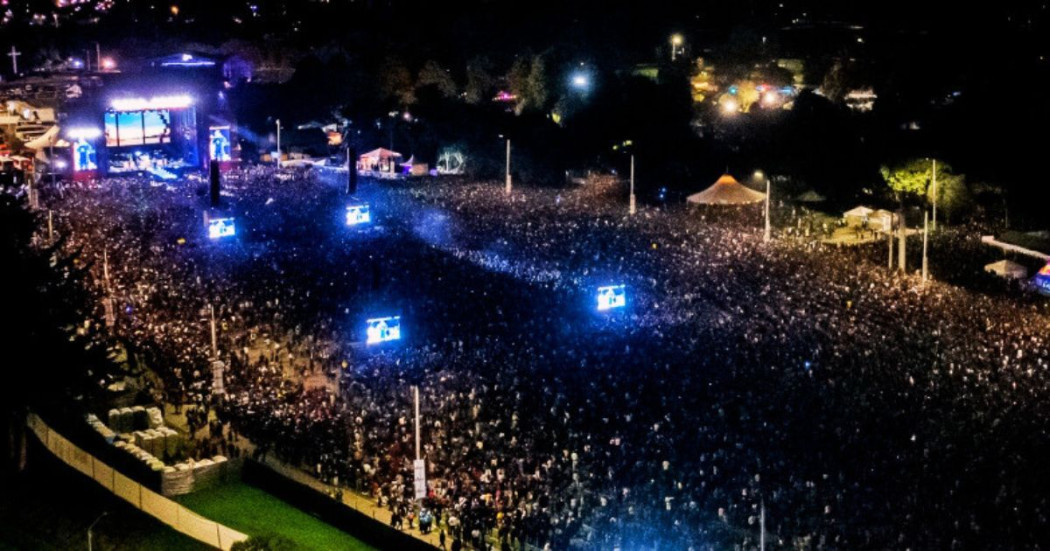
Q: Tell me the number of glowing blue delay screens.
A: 4